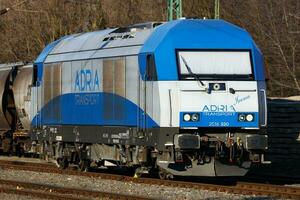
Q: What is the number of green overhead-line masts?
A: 2